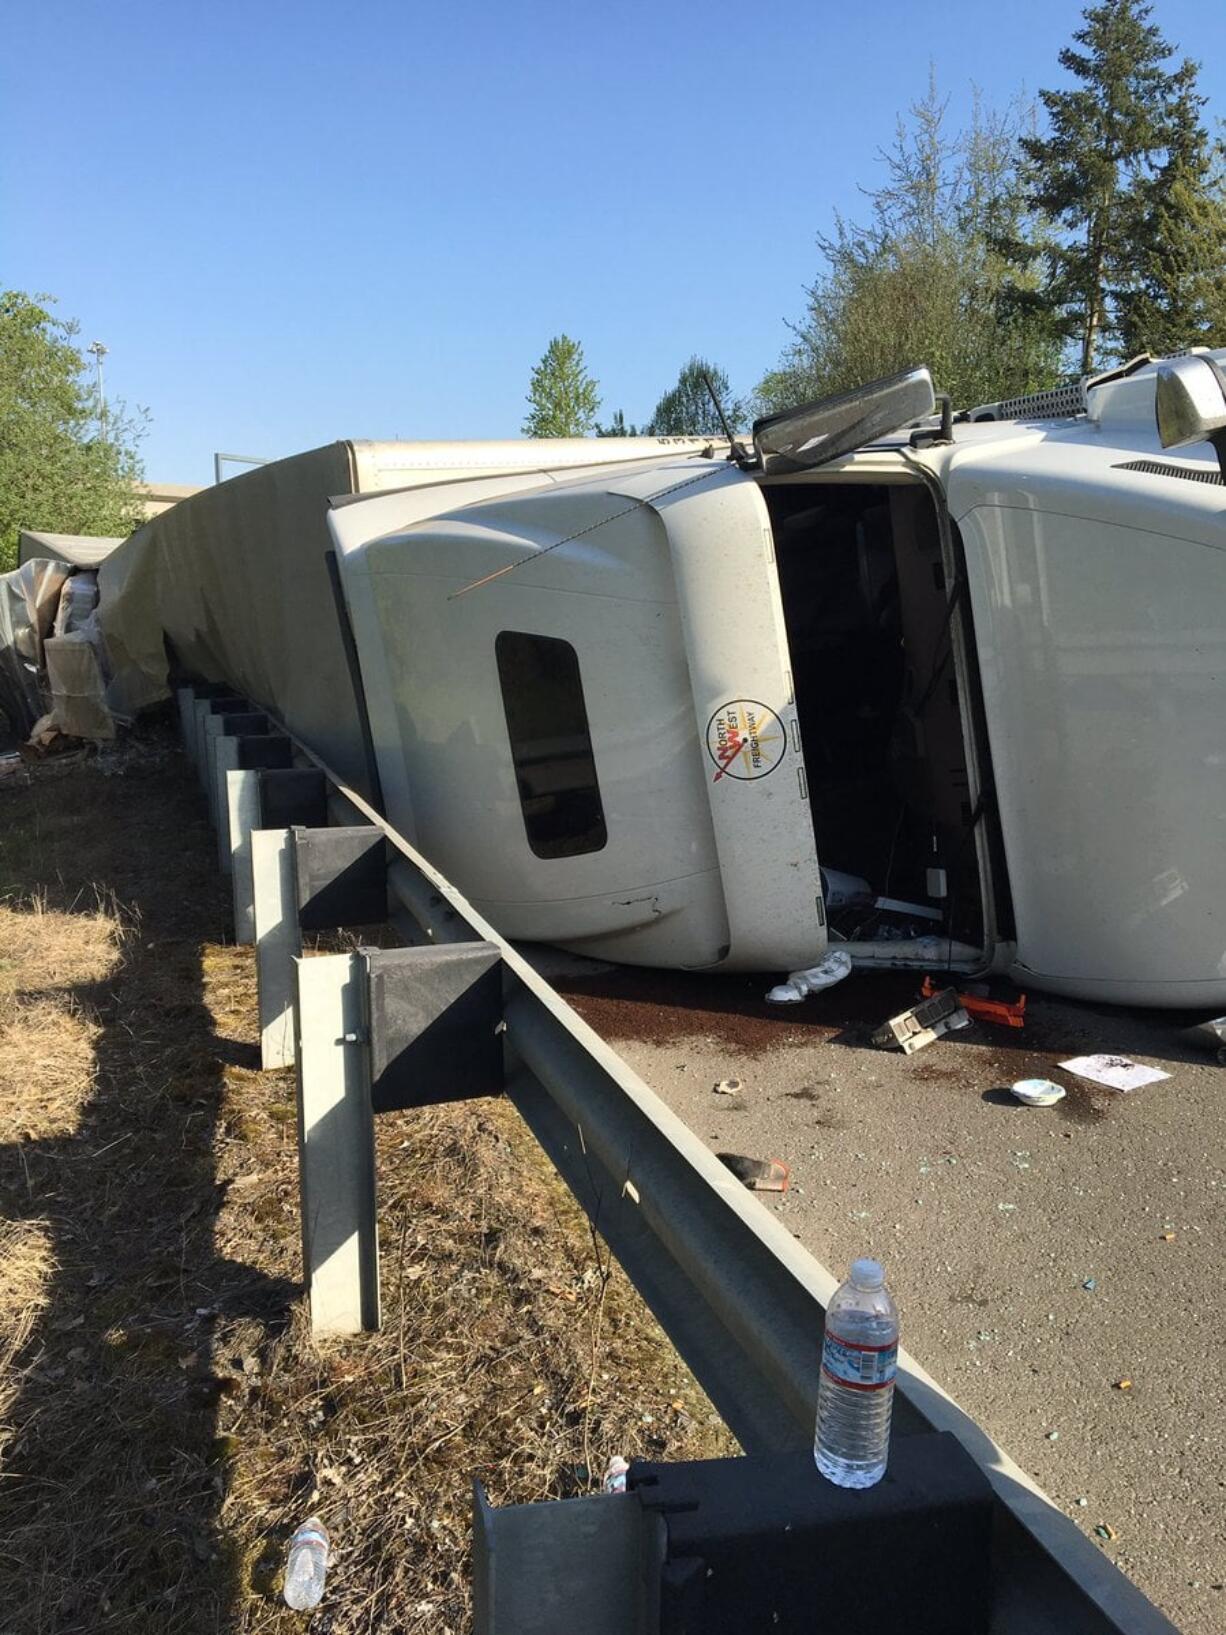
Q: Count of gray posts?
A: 8